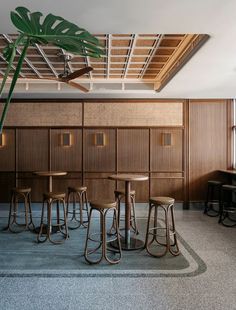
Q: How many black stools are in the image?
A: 2